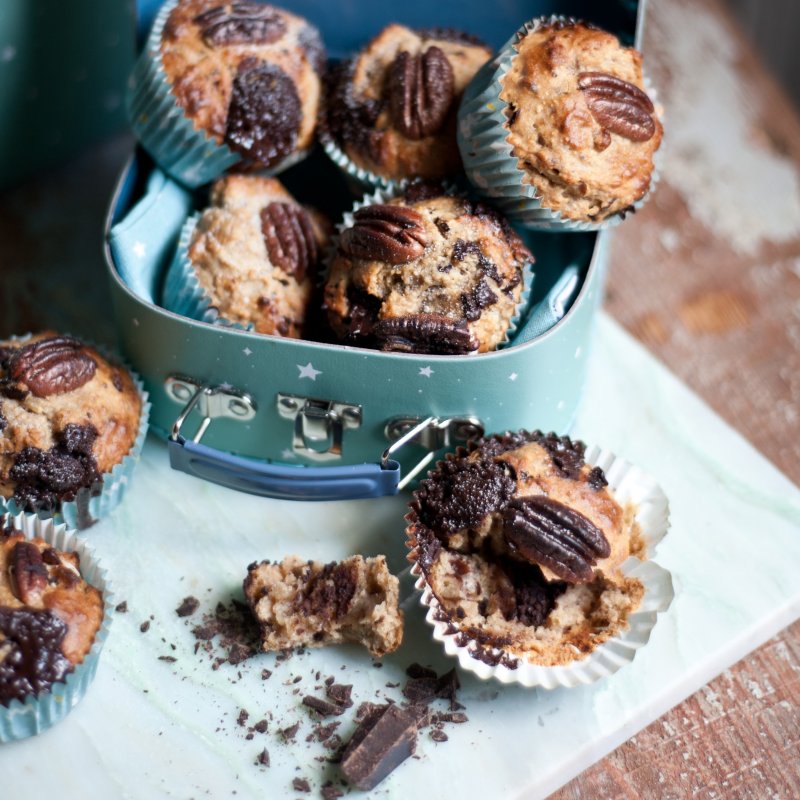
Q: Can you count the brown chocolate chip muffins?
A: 8